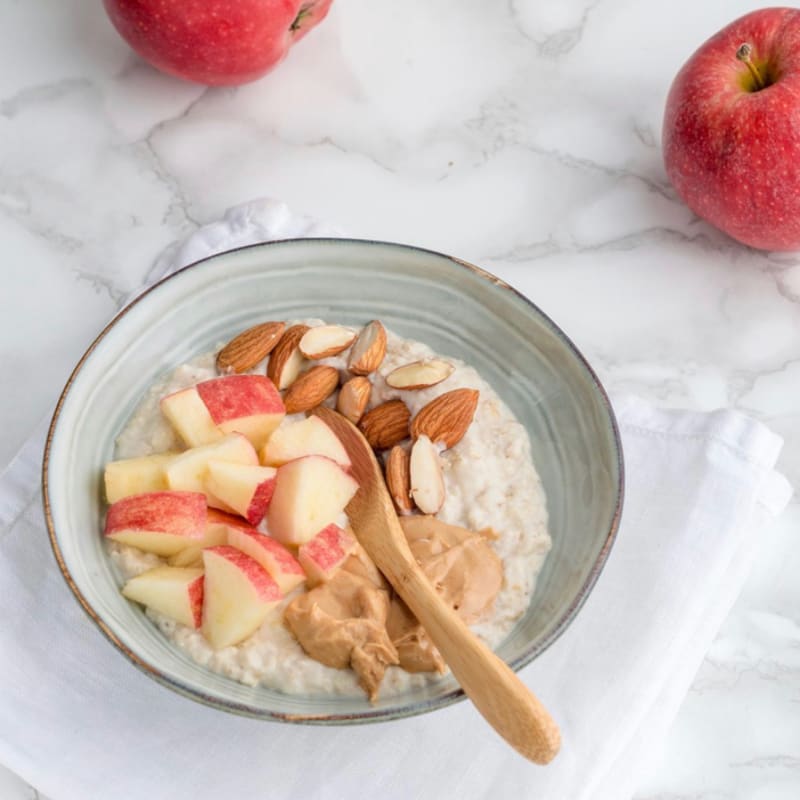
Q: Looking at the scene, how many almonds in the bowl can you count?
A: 11